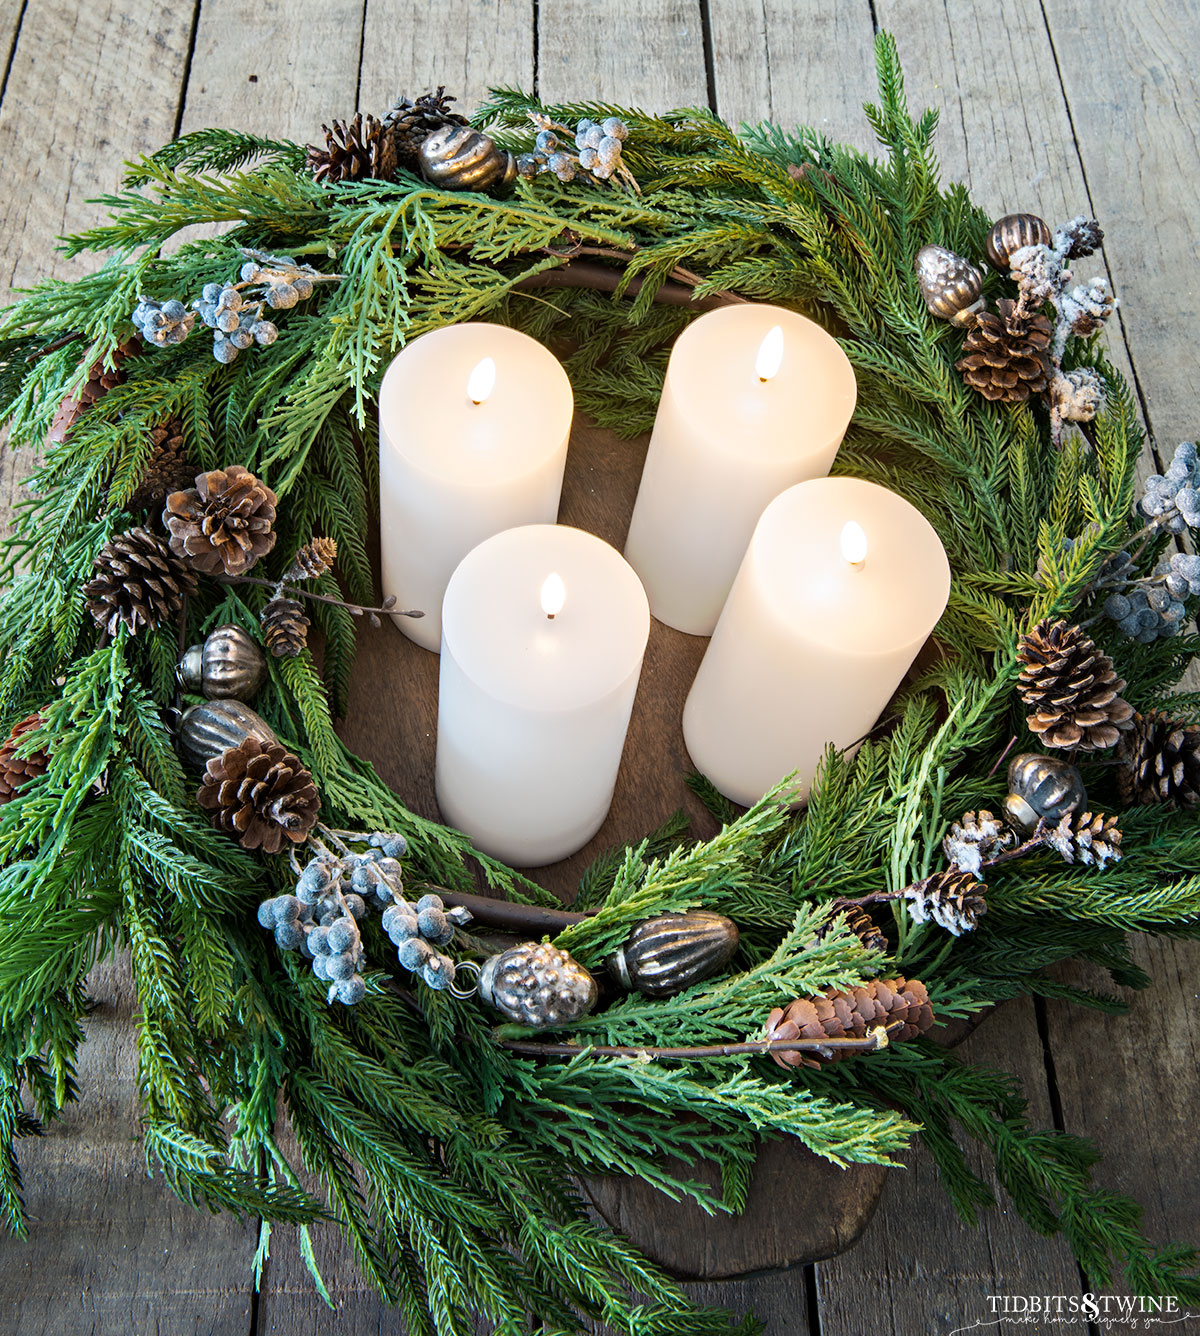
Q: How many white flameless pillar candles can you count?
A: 4